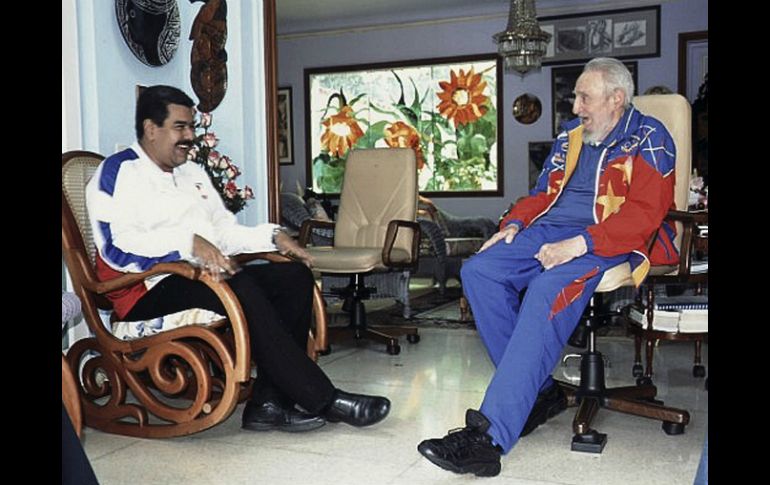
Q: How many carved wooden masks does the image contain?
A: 2